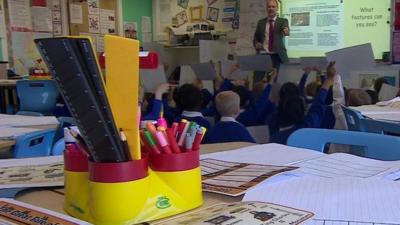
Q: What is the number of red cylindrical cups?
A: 3